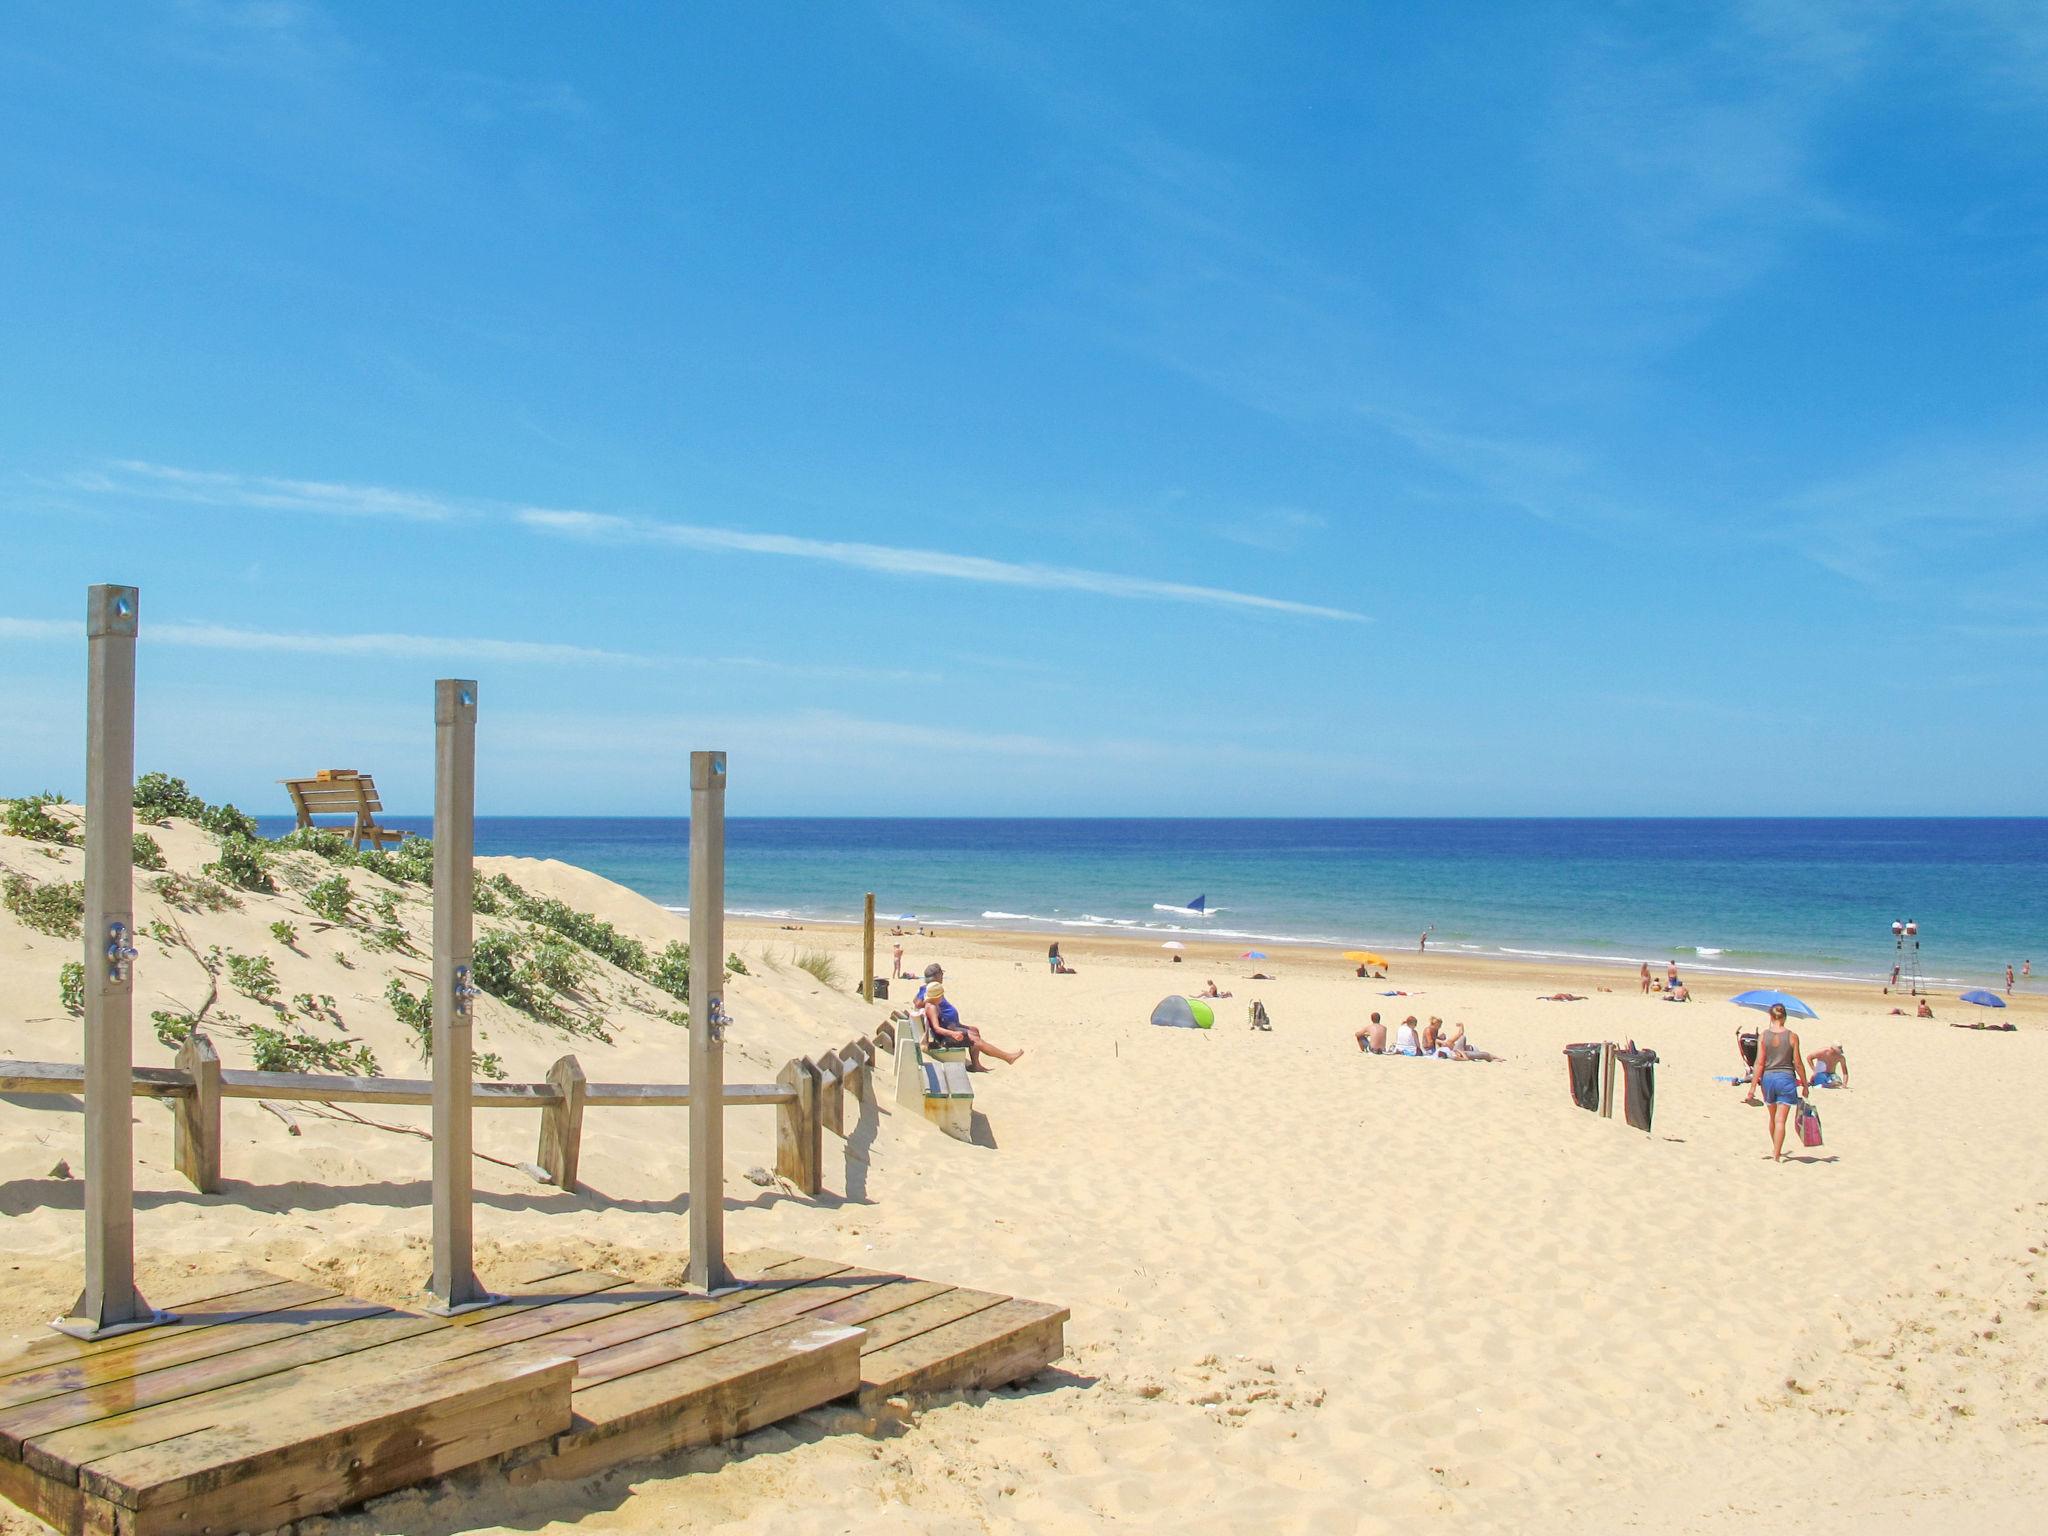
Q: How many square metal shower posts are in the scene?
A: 3